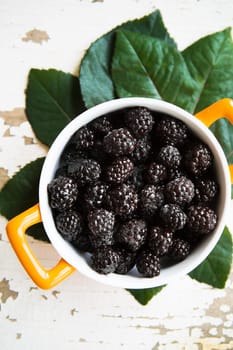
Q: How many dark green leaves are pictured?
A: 8